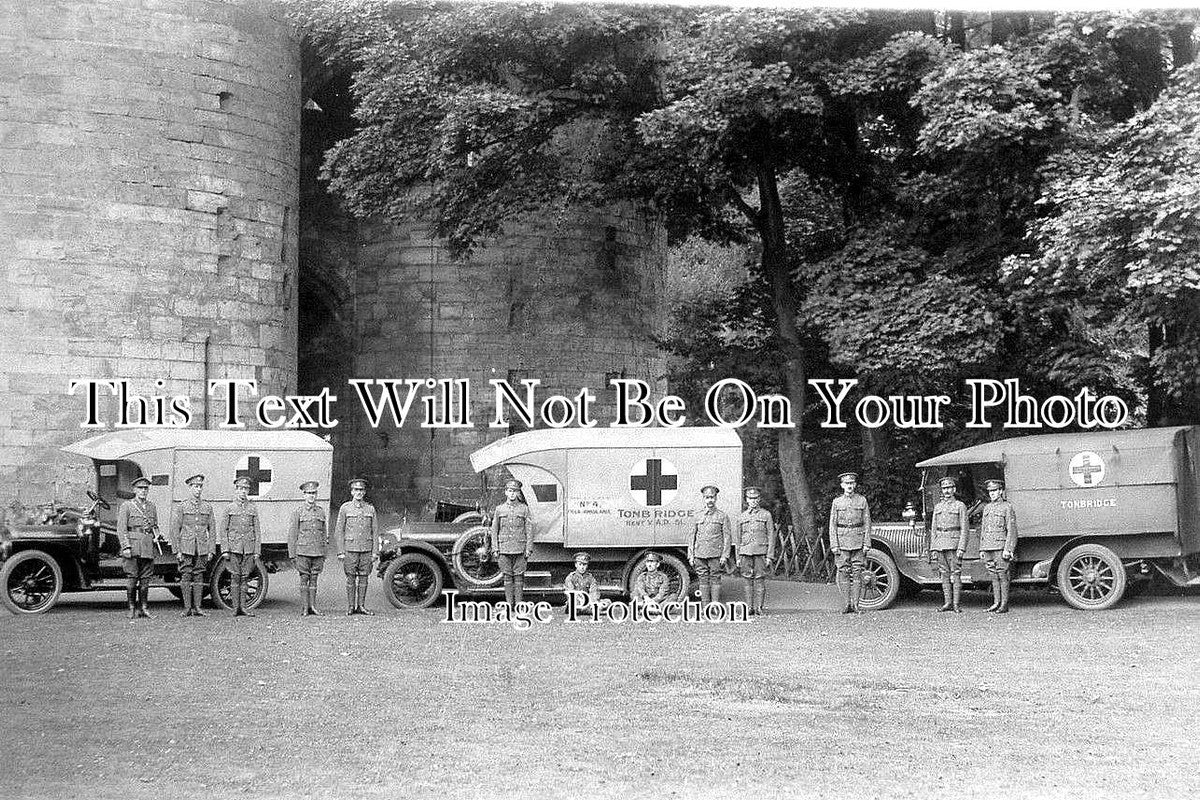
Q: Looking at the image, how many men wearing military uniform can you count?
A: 13